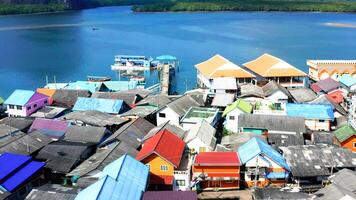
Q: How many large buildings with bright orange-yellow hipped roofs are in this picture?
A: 2